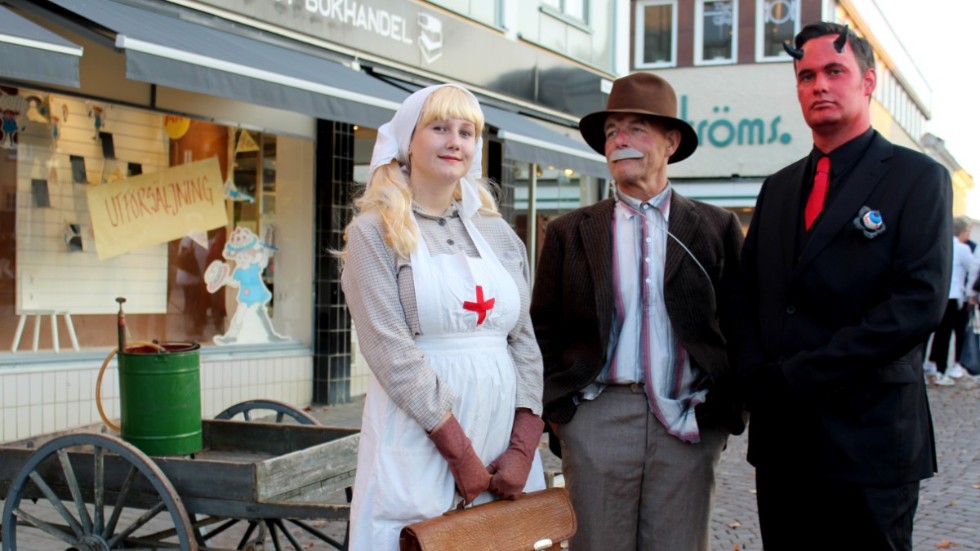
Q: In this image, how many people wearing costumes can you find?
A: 3